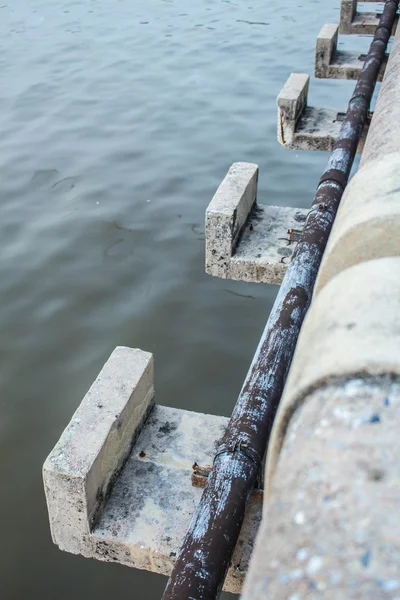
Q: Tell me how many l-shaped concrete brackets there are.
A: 5